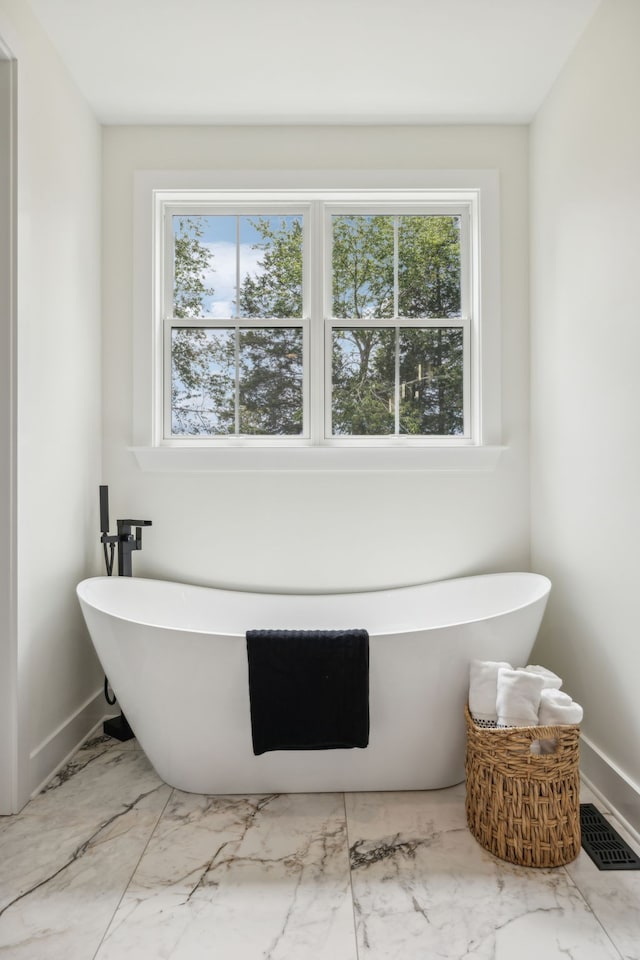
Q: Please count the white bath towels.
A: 4